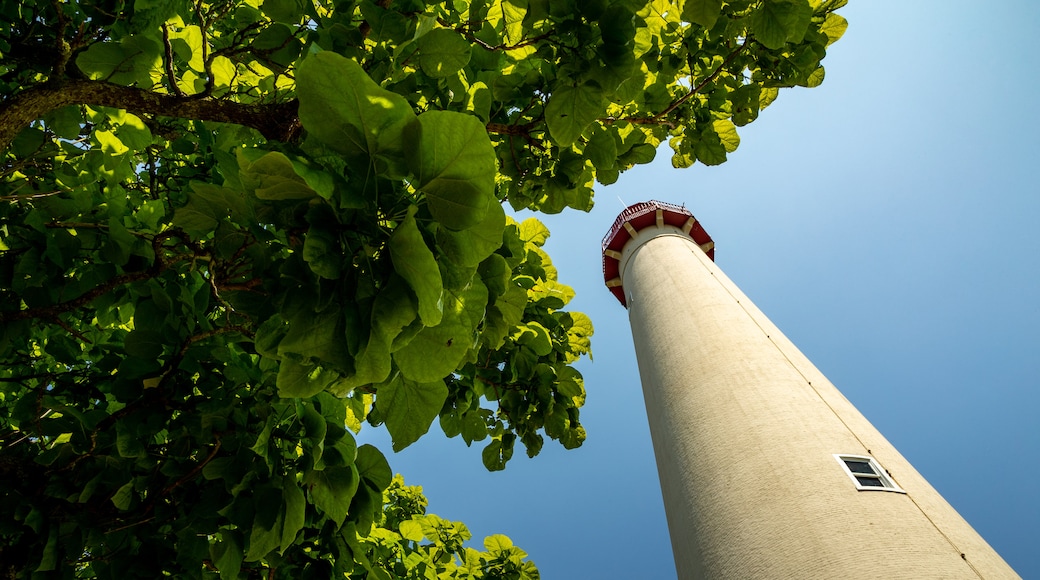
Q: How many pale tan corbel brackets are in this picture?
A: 6